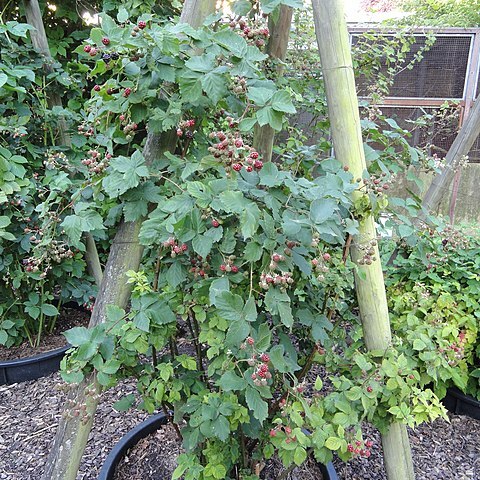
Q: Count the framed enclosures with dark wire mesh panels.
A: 1